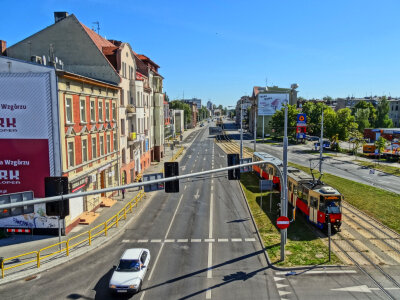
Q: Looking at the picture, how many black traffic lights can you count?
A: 3